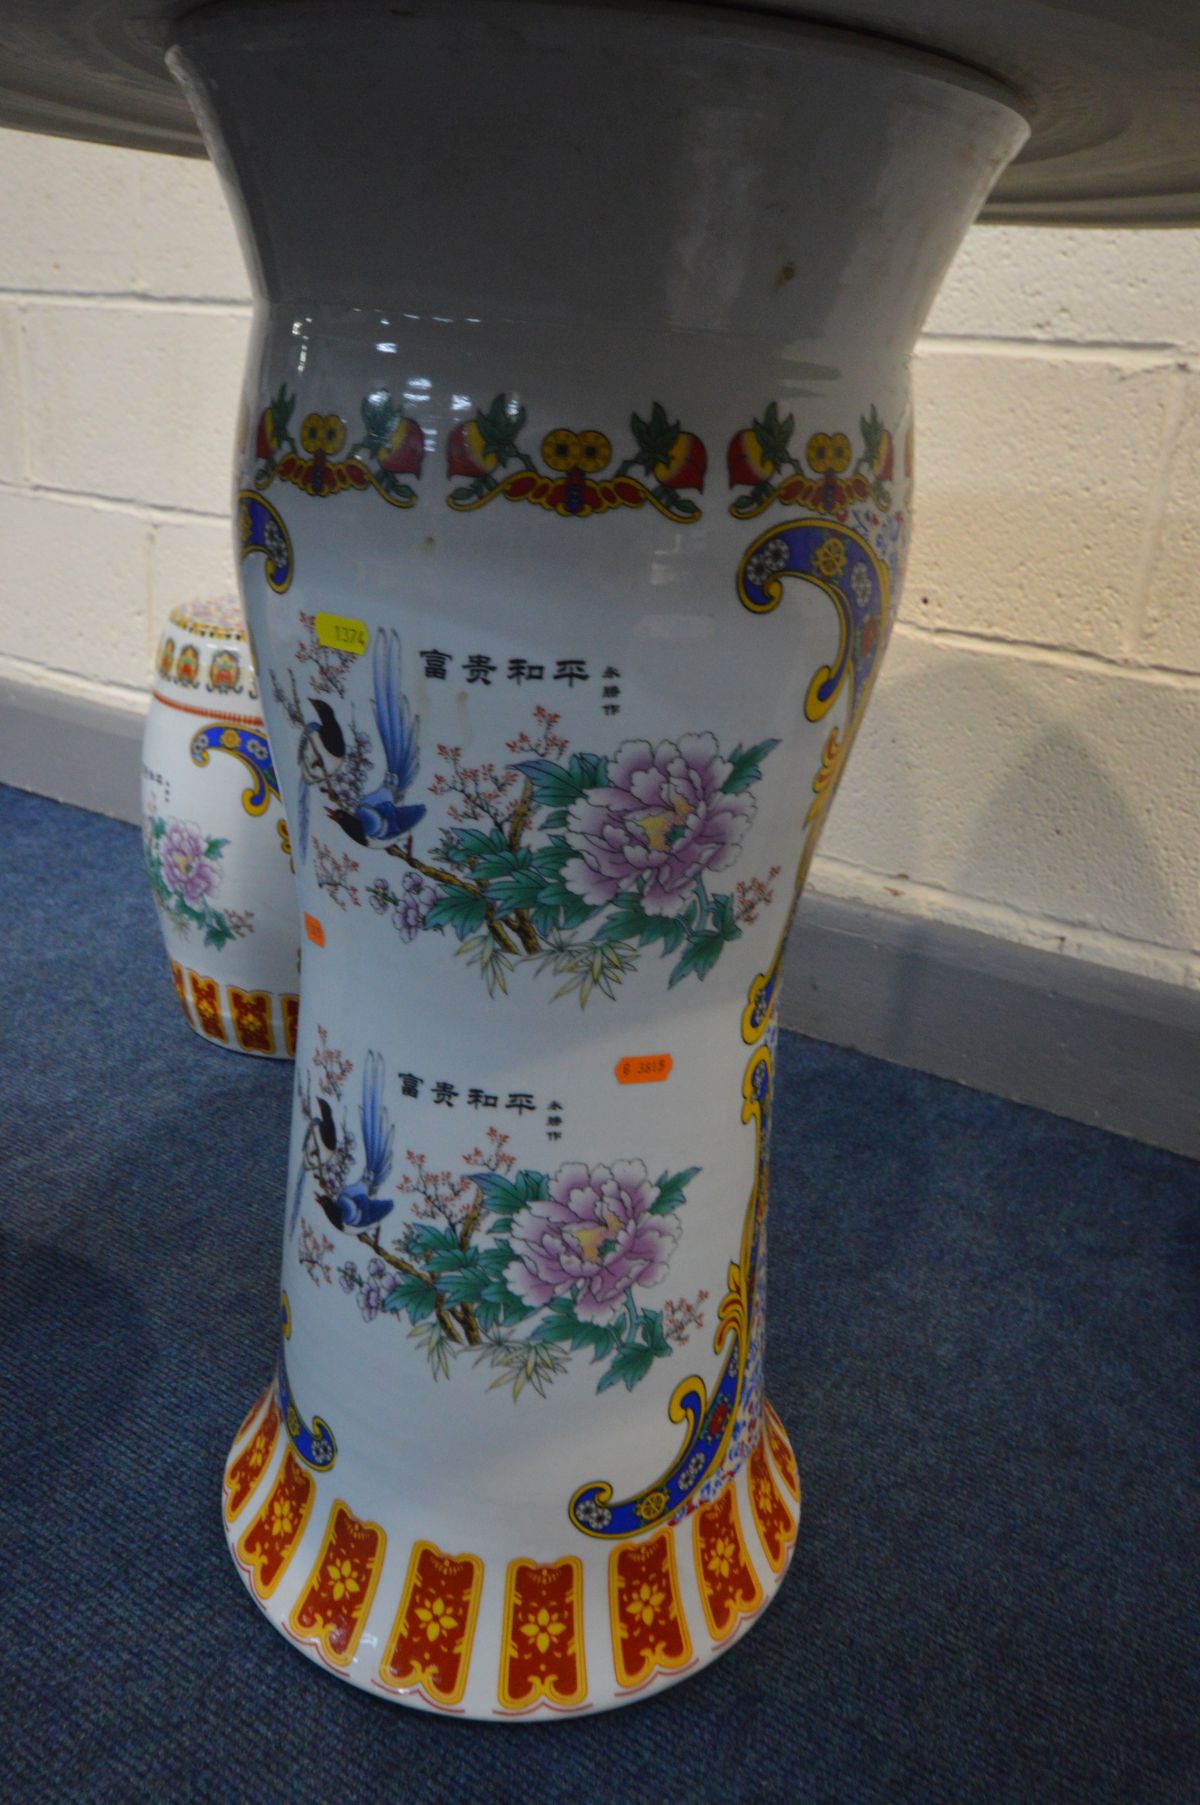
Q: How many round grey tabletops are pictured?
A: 1